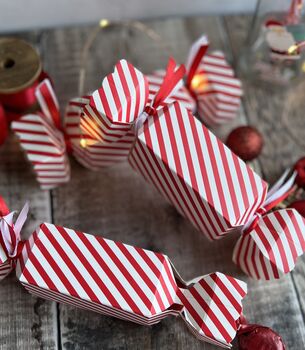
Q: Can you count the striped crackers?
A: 3